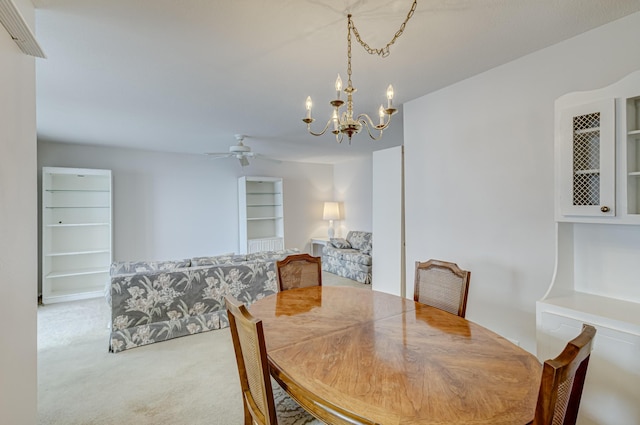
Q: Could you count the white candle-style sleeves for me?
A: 5